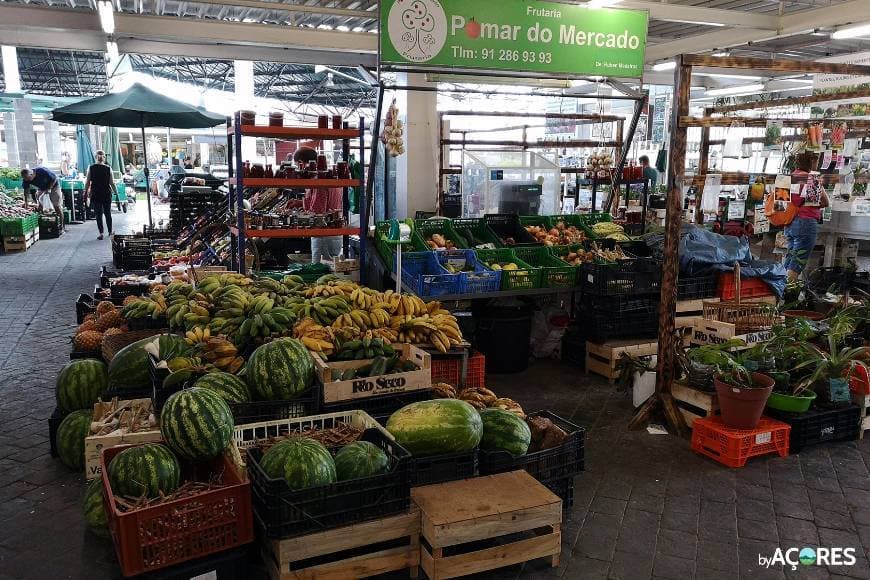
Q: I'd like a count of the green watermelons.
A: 12